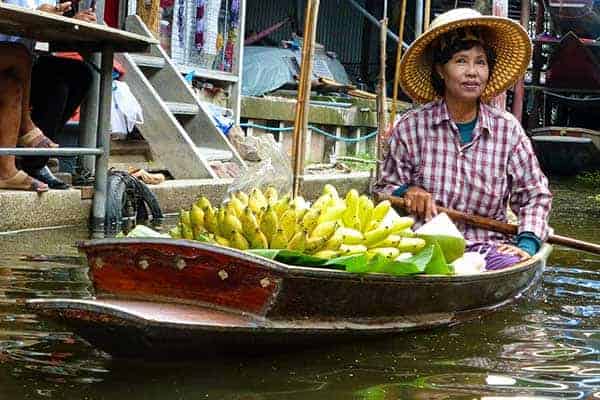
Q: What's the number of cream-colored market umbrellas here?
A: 0